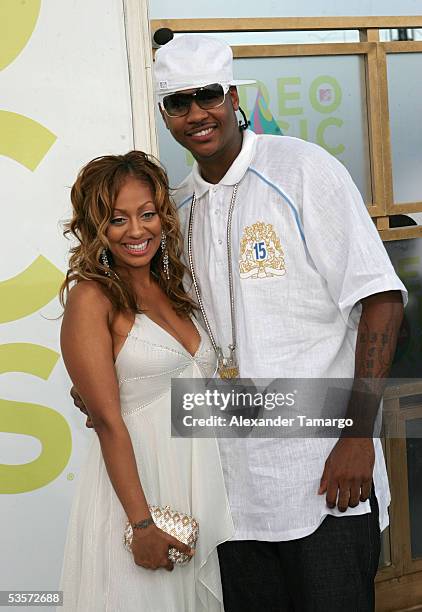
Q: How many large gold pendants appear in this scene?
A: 1